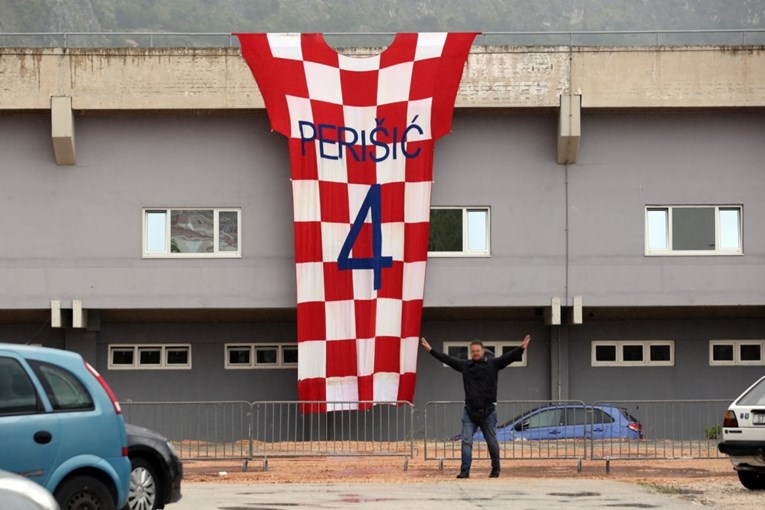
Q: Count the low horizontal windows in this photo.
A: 5